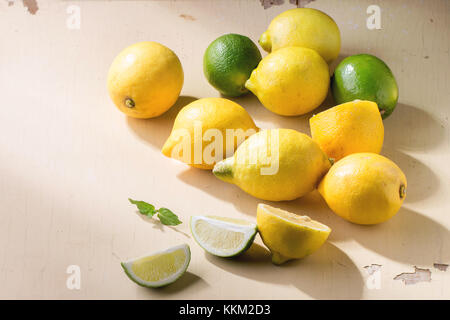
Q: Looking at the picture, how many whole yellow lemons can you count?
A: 6